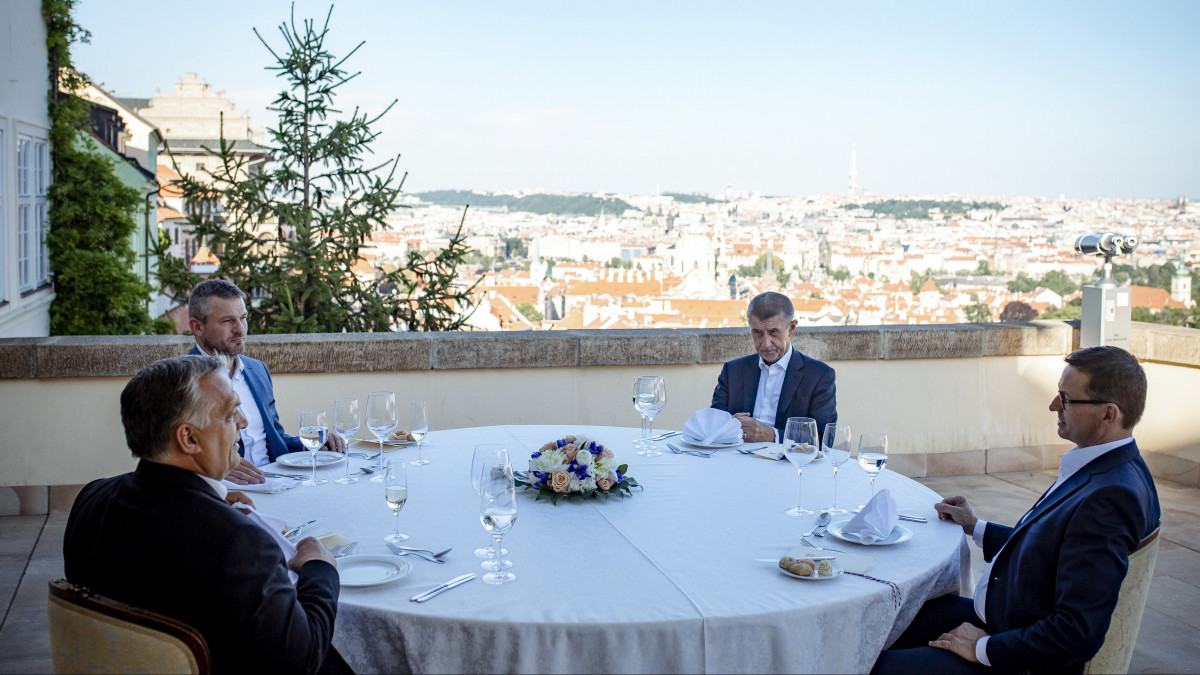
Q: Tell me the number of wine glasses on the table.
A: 14